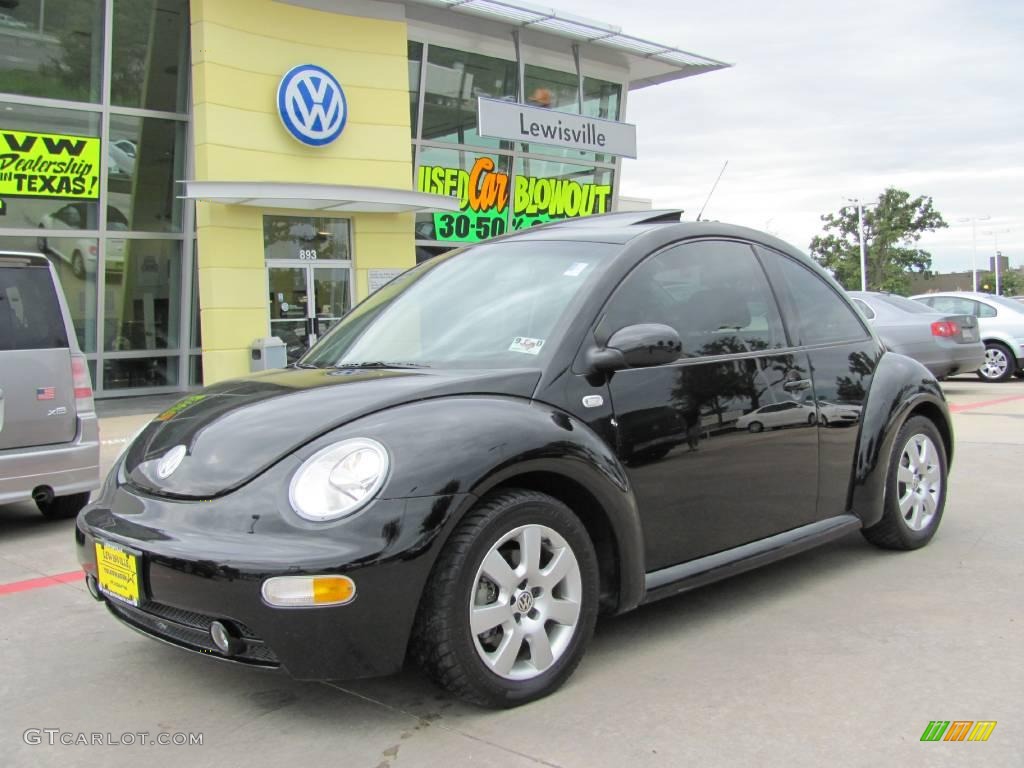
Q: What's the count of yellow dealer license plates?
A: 1